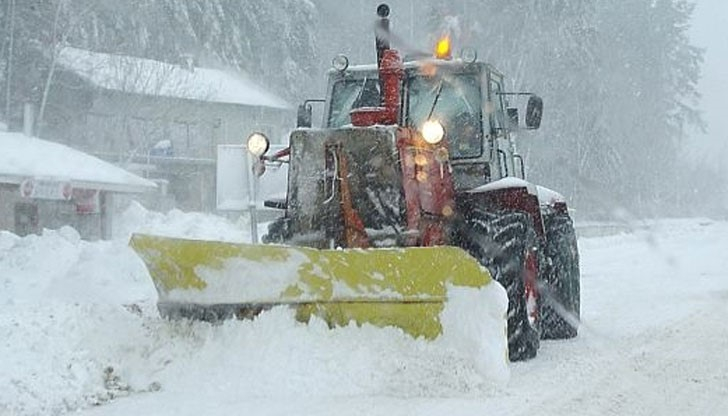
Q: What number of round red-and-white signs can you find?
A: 2